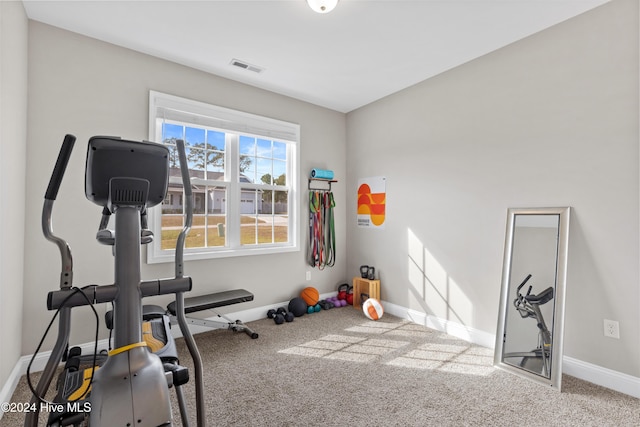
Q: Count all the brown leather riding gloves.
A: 0